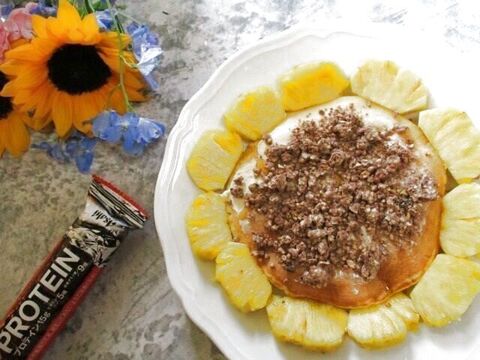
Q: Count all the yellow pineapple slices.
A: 11